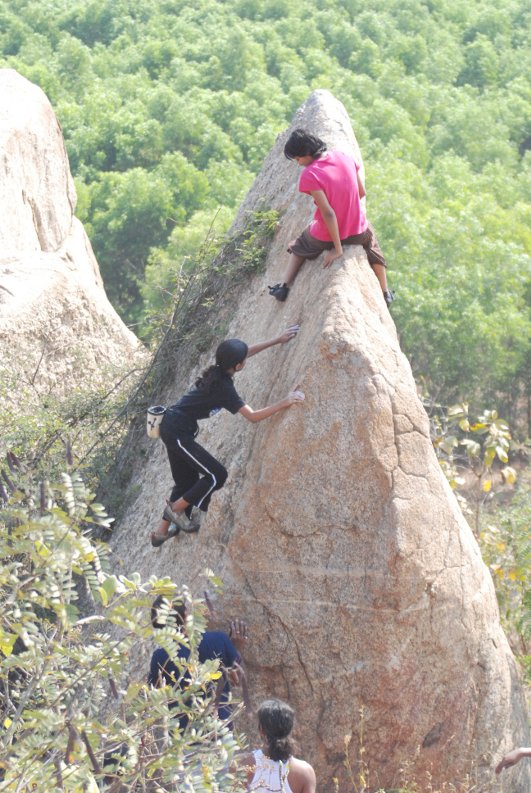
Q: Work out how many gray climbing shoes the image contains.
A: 2